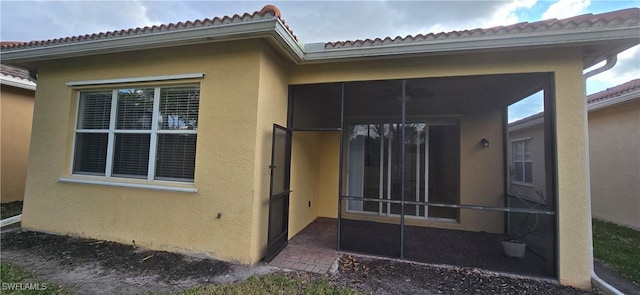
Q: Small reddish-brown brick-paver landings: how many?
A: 1